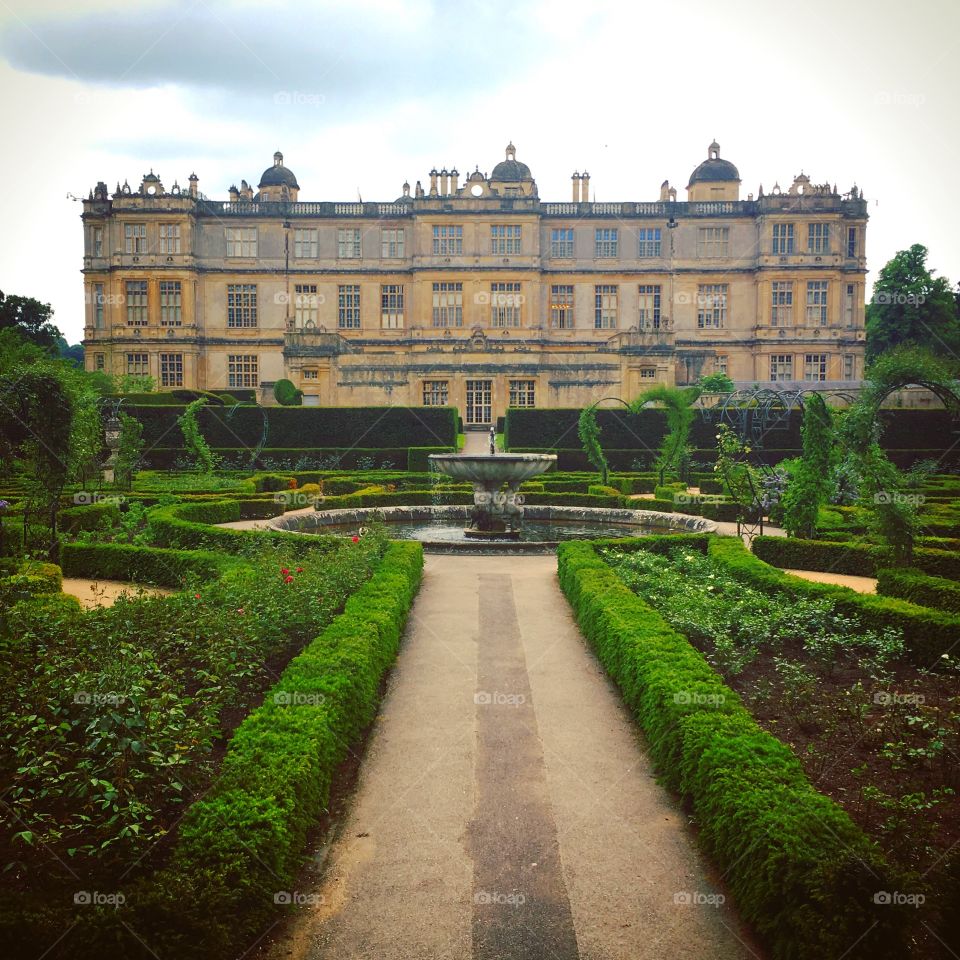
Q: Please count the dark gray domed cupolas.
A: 3